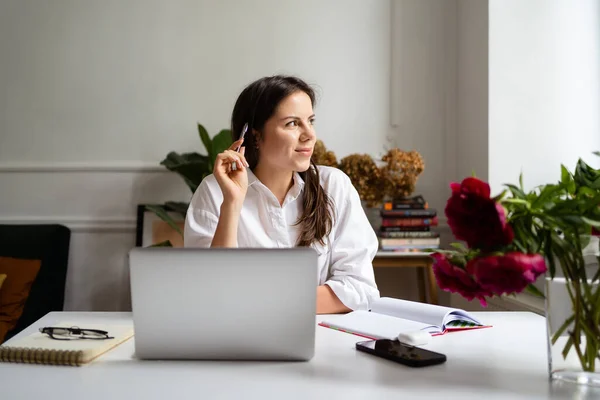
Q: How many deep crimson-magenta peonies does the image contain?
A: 3